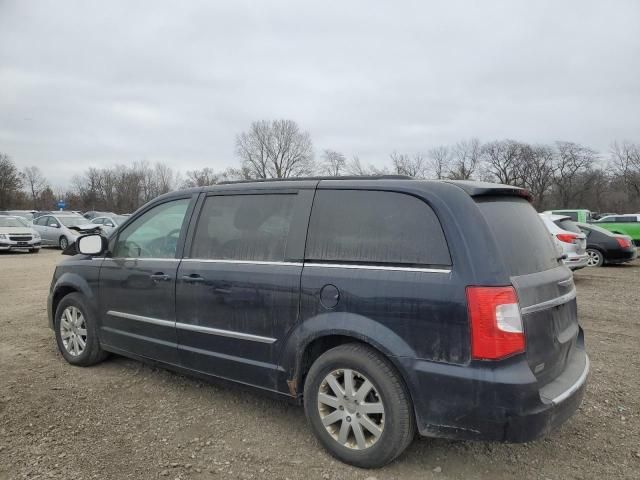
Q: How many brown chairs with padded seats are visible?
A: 0